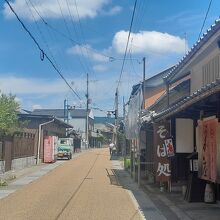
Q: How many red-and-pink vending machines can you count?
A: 1